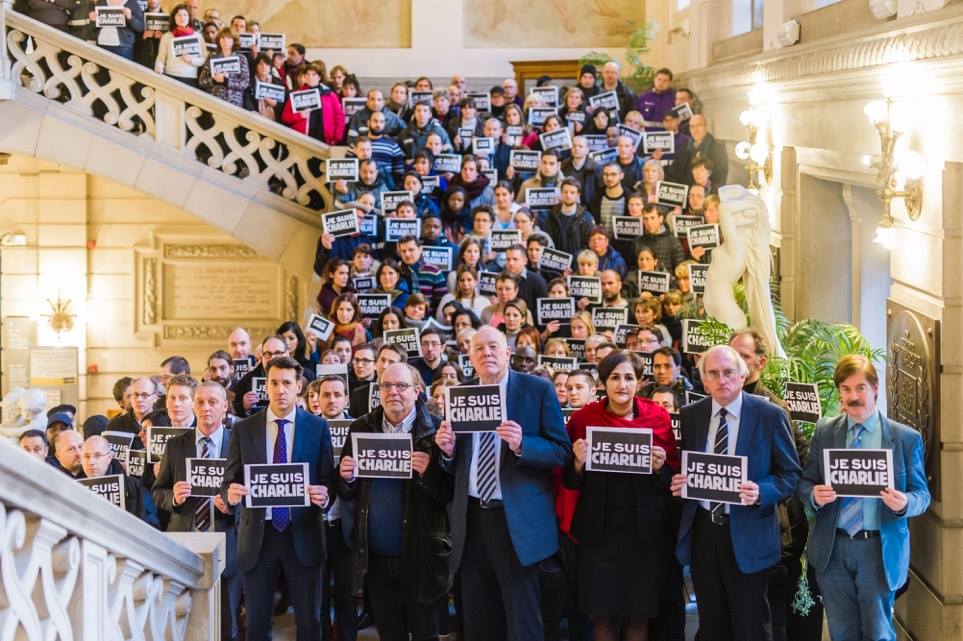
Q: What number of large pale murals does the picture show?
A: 2